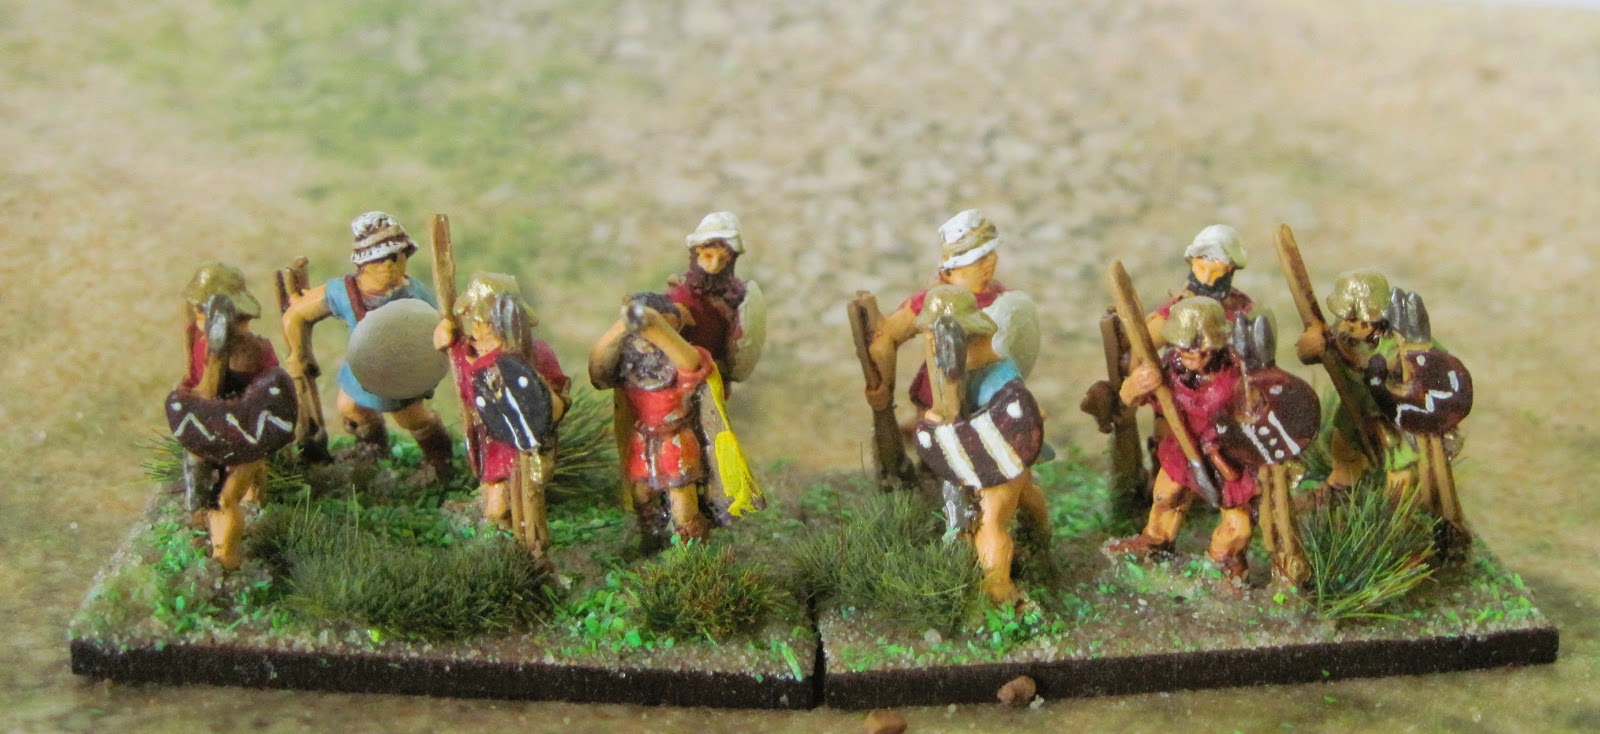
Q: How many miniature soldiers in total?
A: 10